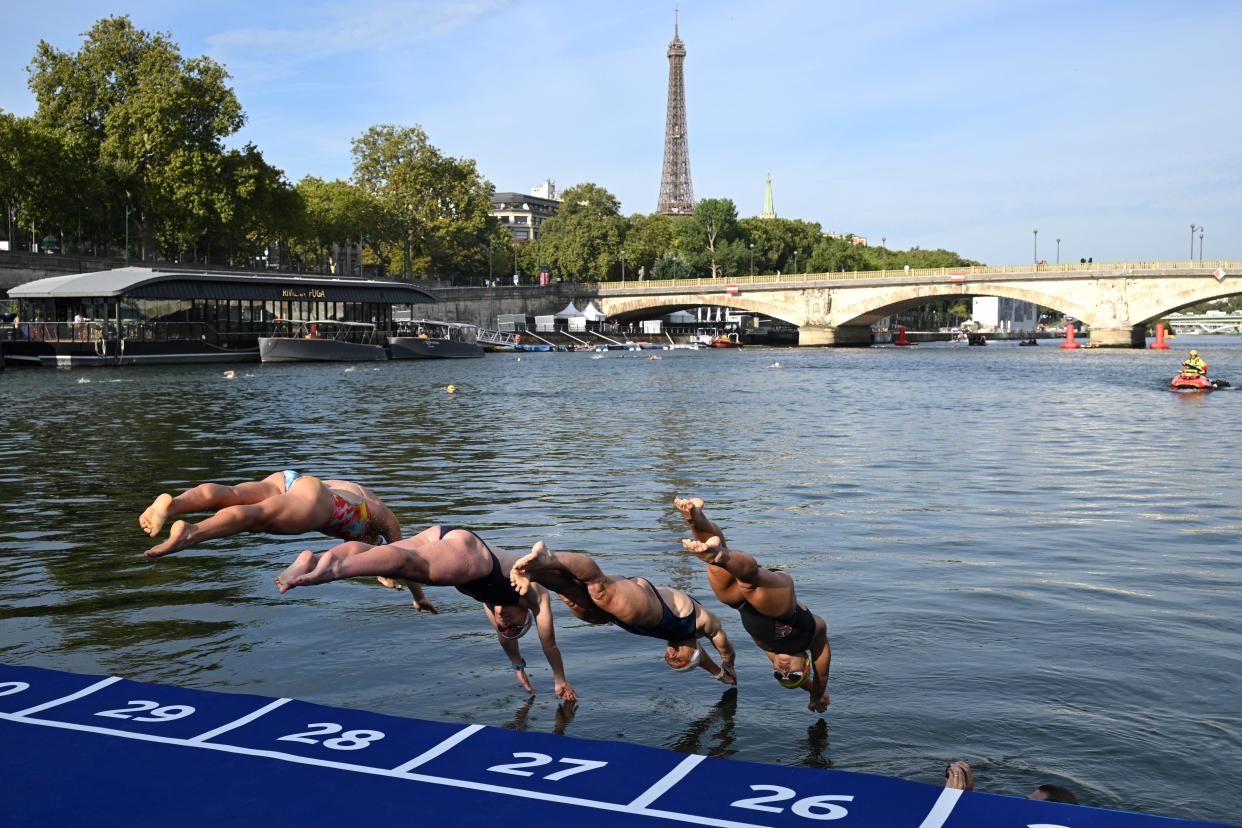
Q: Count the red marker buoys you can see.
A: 3